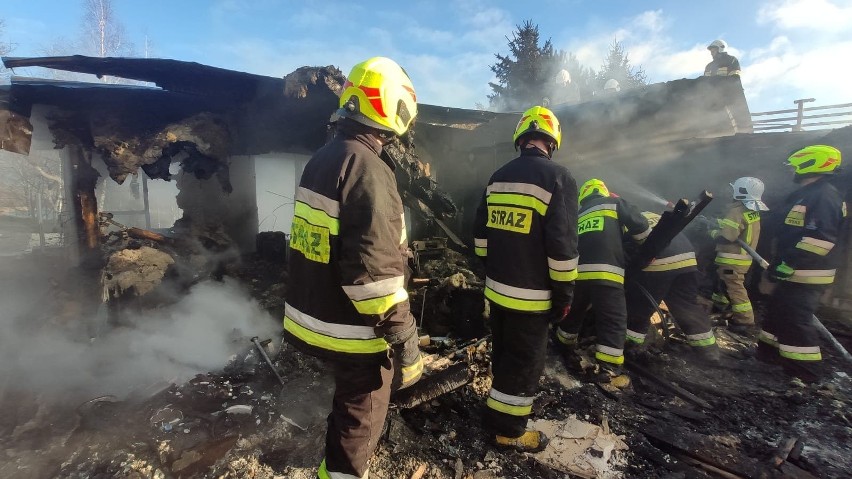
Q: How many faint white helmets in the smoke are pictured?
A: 2